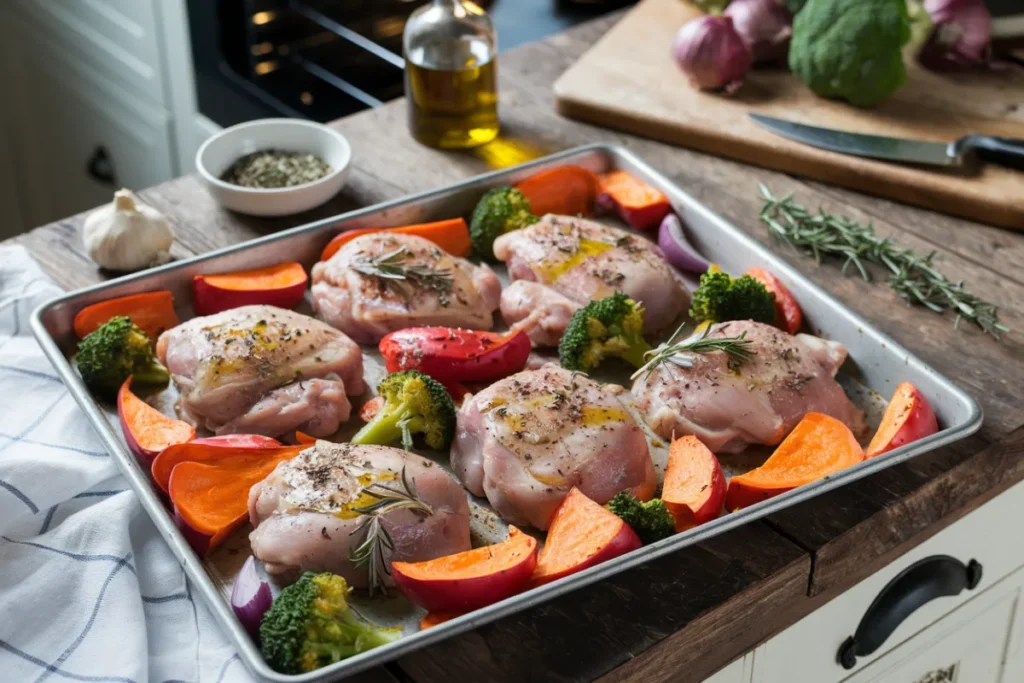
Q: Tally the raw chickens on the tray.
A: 6